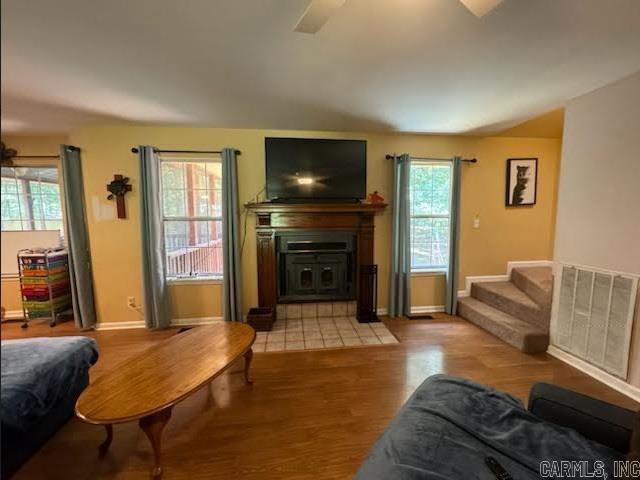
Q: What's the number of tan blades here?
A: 2